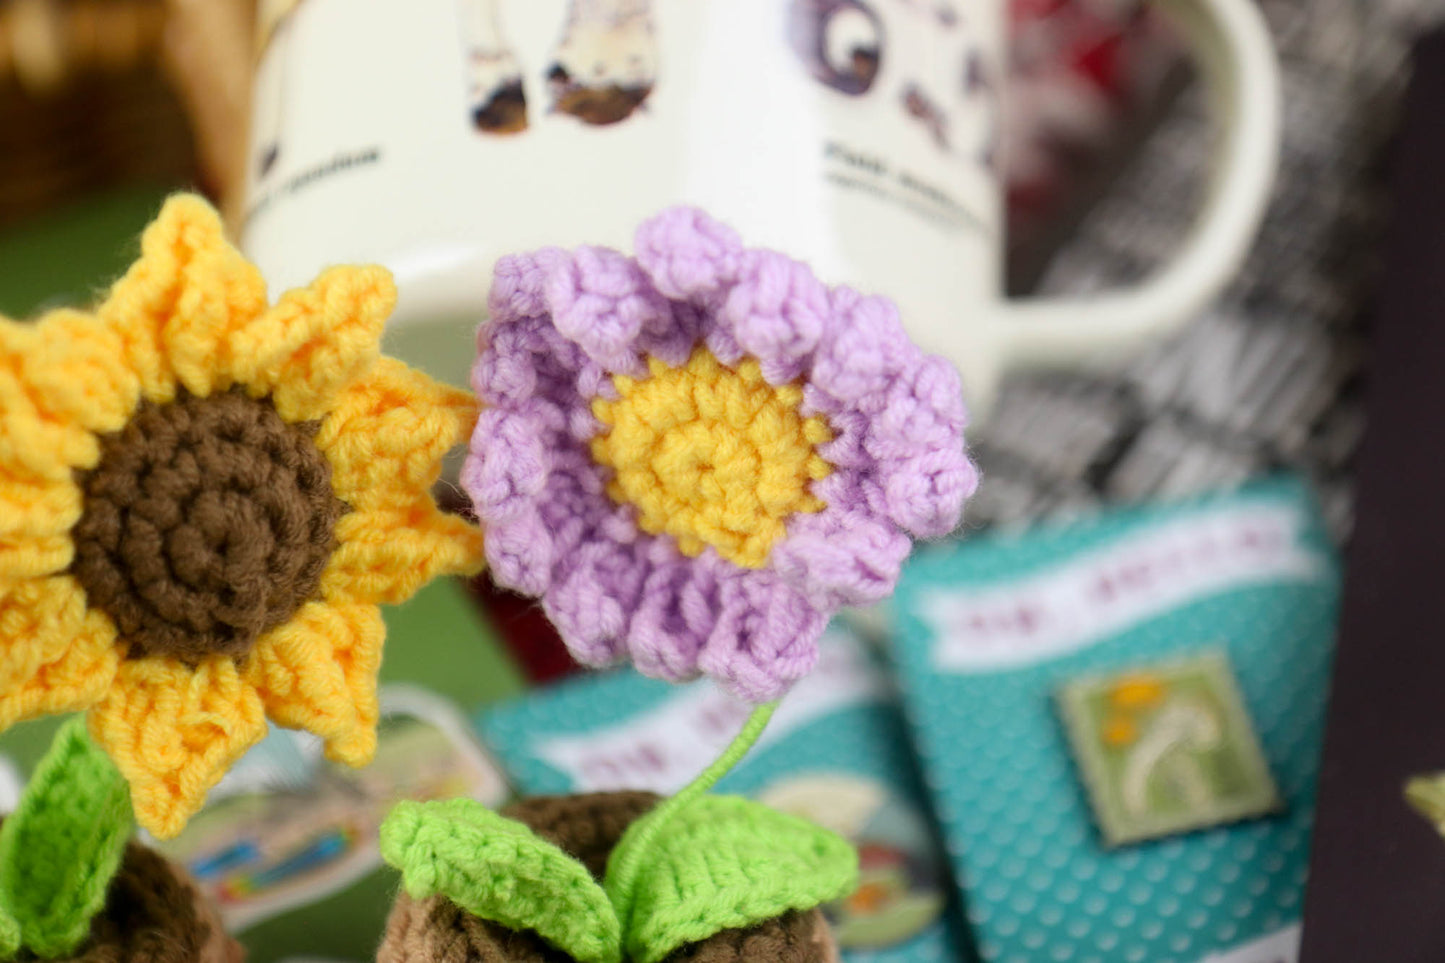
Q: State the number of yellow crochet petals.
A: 9